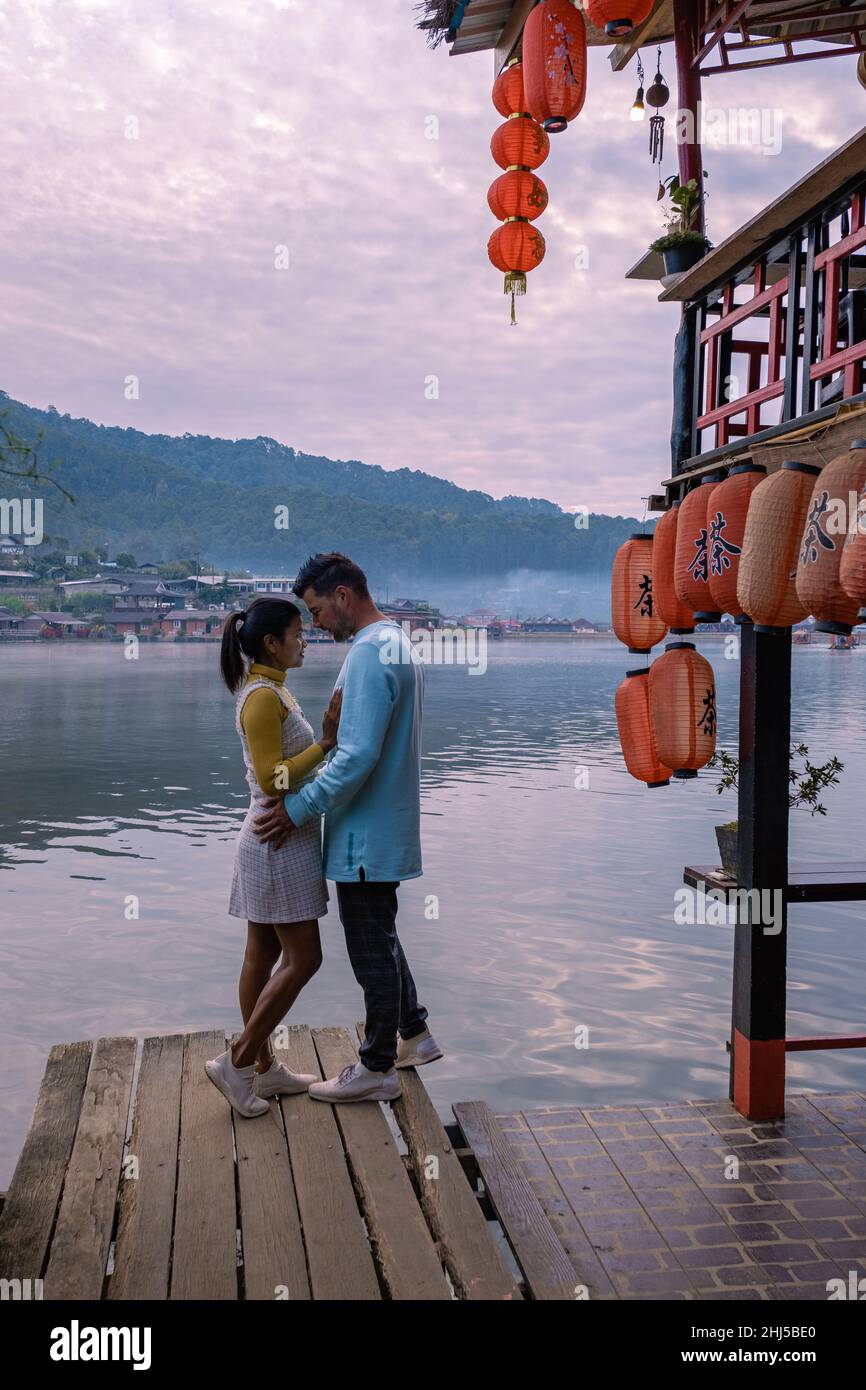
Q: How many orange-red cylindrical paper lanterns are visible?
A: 11